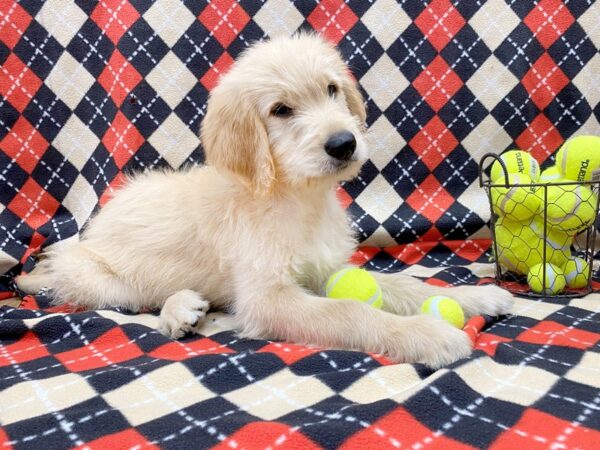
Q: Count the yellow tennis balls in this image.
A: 11